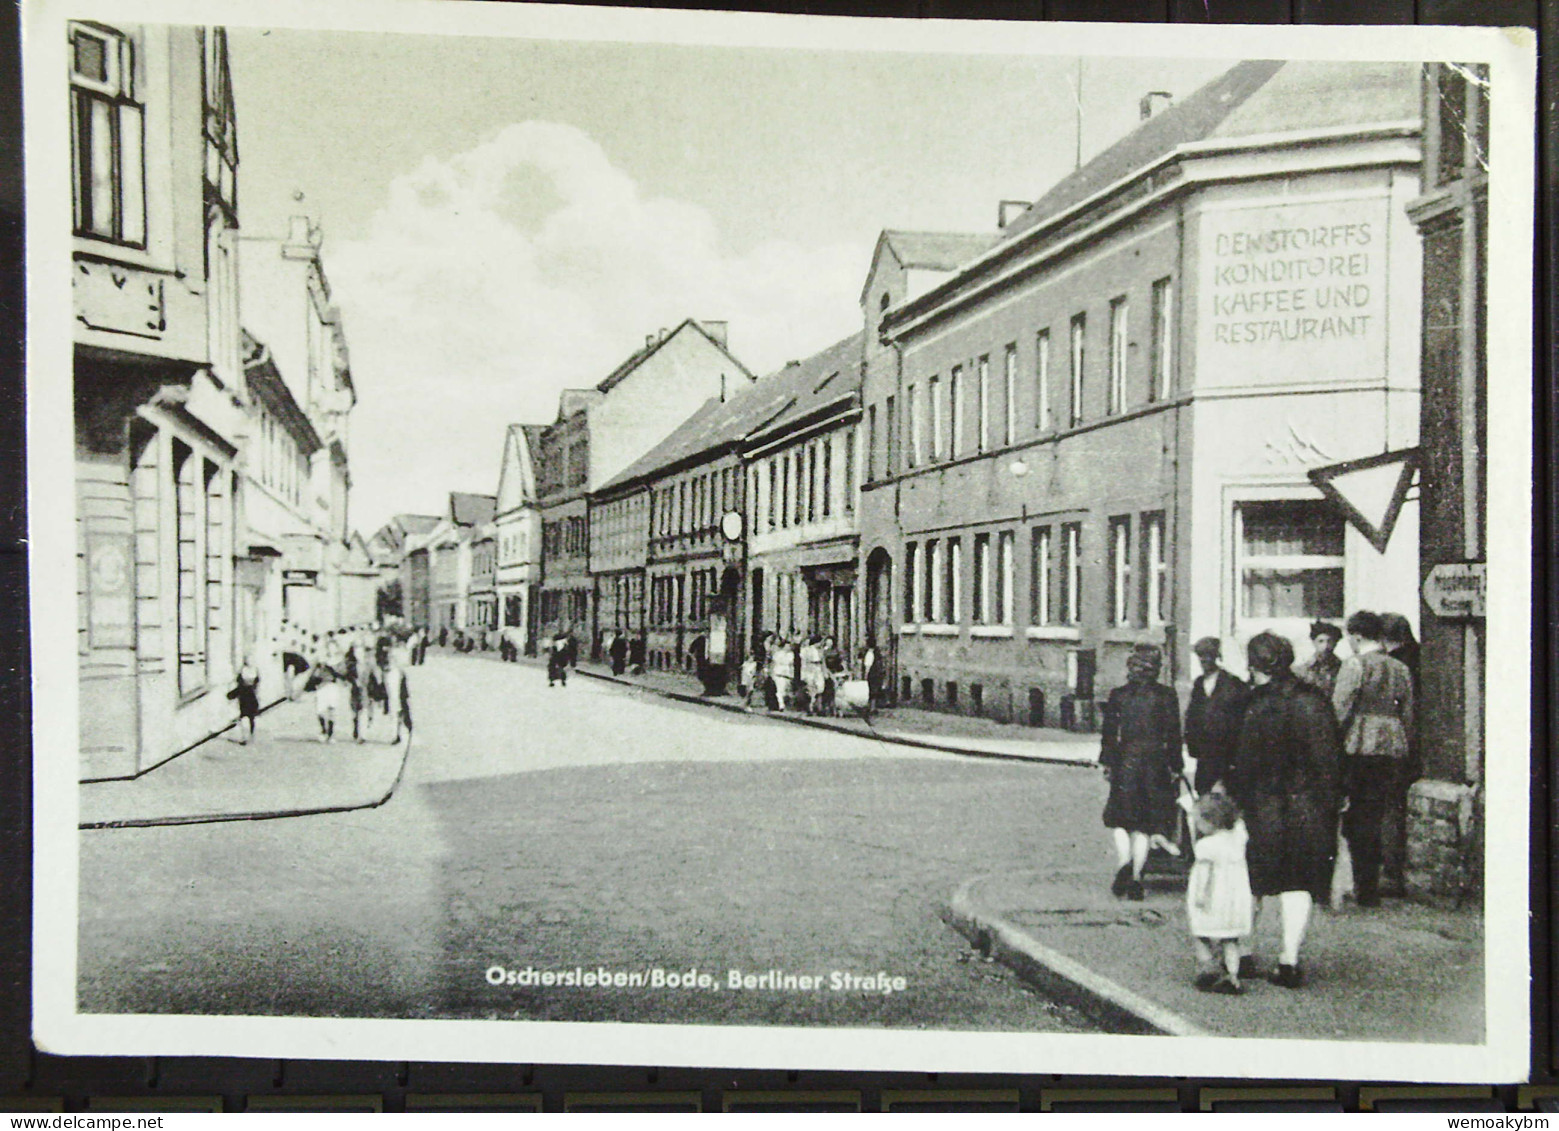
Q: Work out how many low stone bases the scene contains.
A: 1